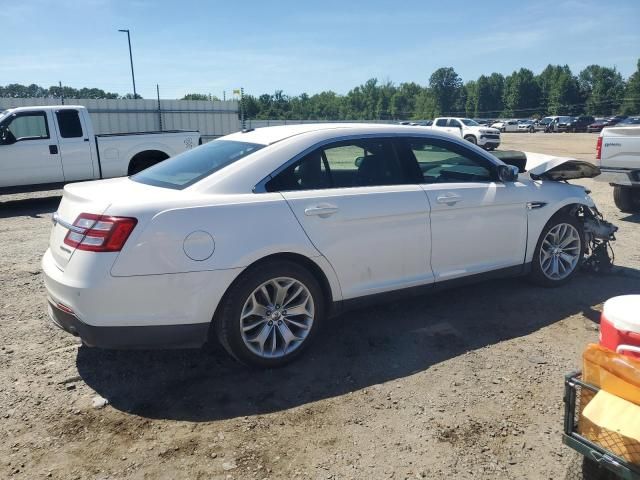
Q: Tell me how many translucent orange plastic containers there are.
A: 1